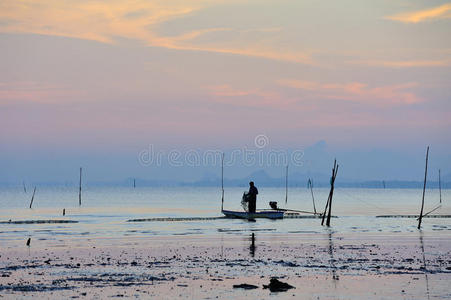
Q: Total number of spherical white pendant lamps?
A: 0